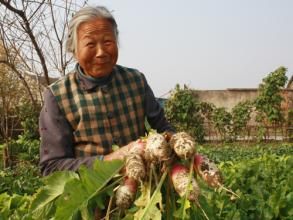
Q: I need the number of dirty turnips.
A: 6